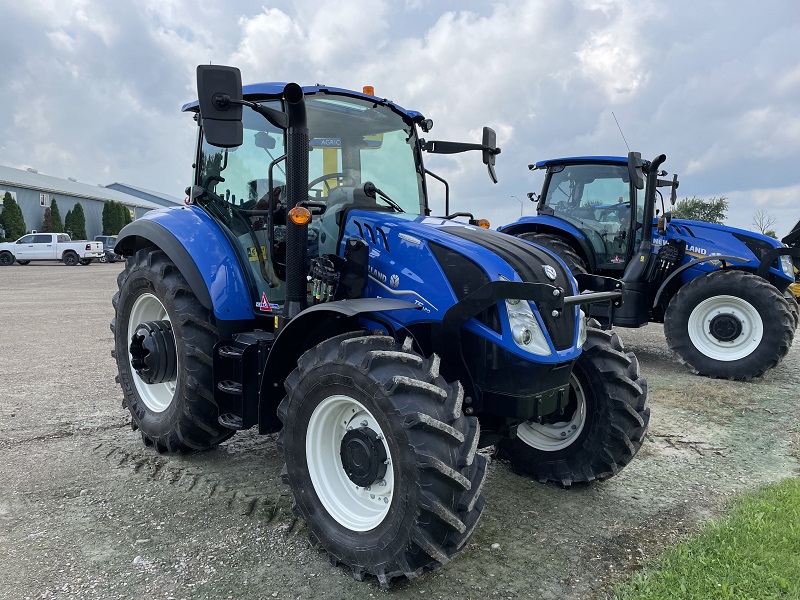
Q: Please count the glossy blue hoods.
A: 2